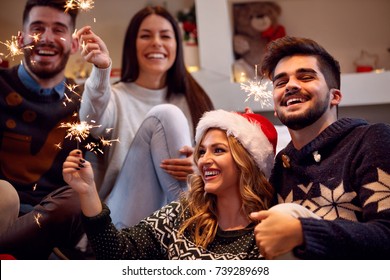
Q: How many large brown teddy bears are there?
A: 1